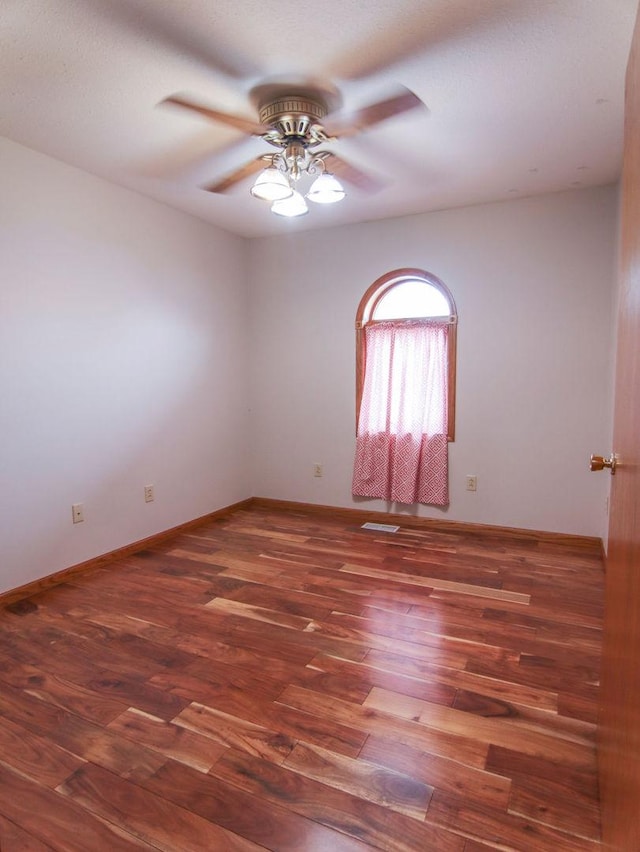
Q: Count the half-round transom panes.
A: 1